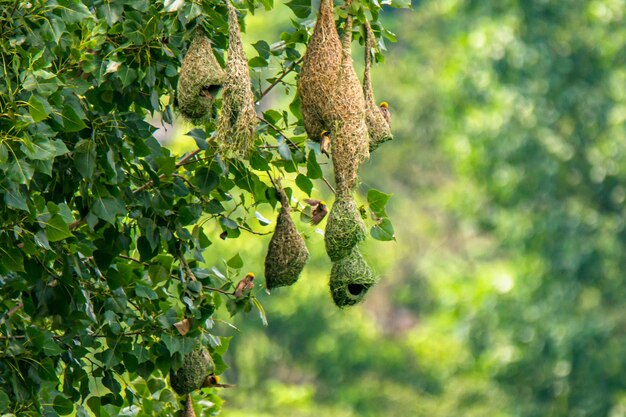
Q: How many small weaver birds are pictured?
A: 5